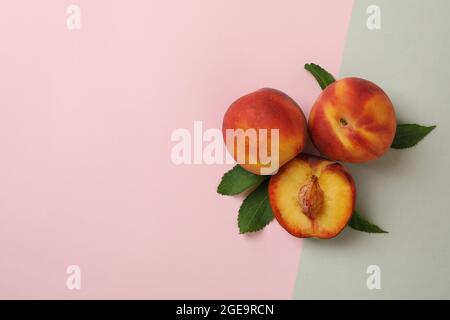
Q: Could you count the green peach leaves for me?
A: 5